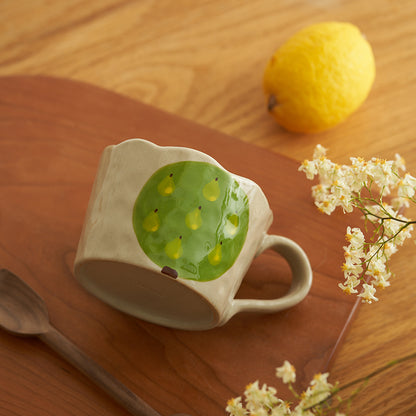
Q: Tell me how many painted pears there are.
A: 7